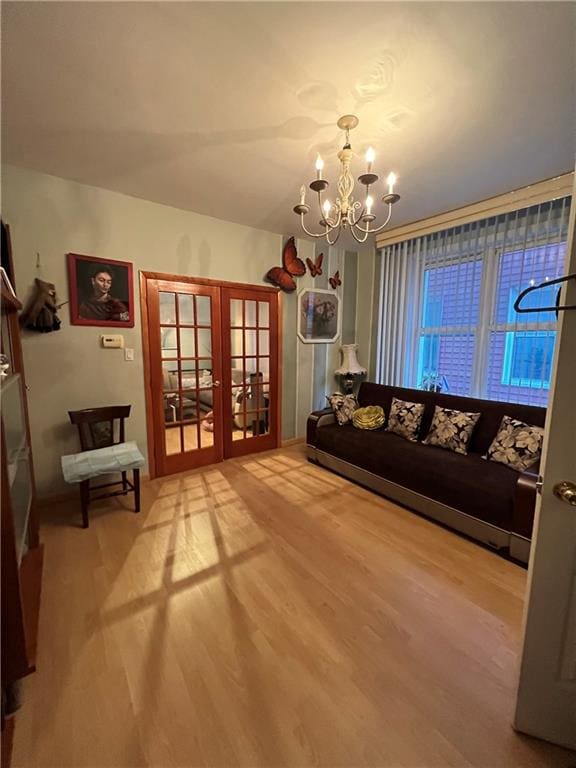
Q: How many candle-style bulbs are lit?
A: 5